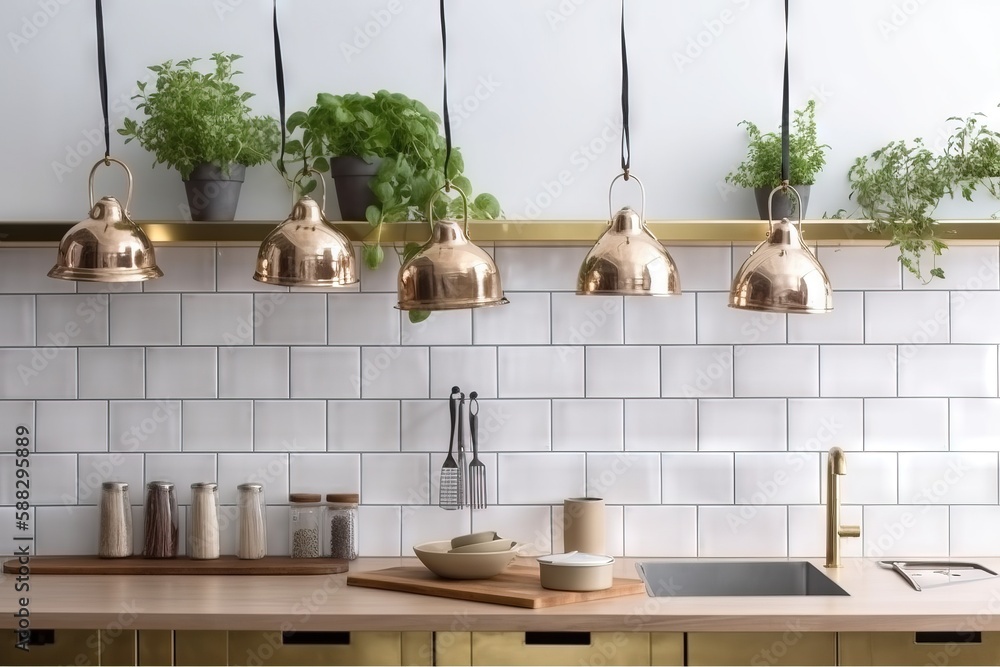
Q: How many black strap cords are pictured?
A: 5